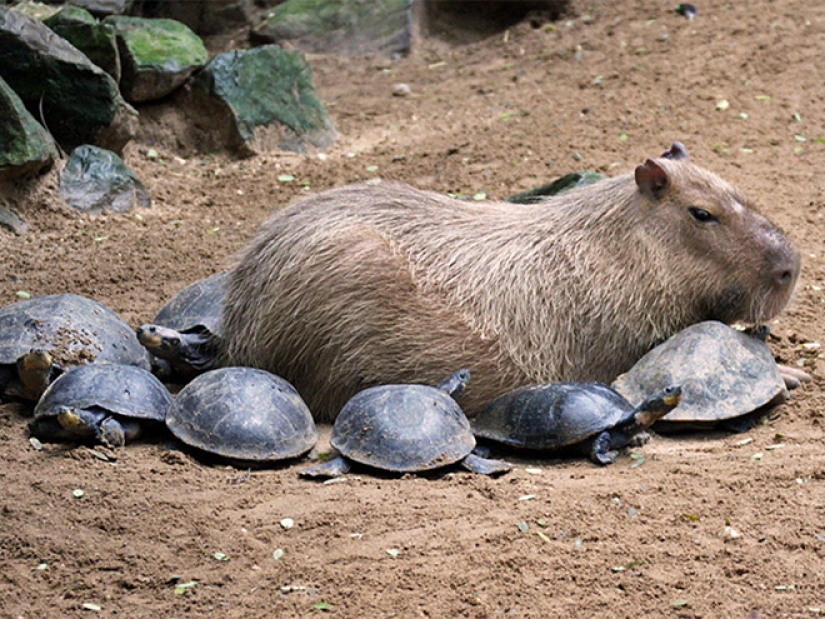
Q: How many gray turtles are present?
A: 7